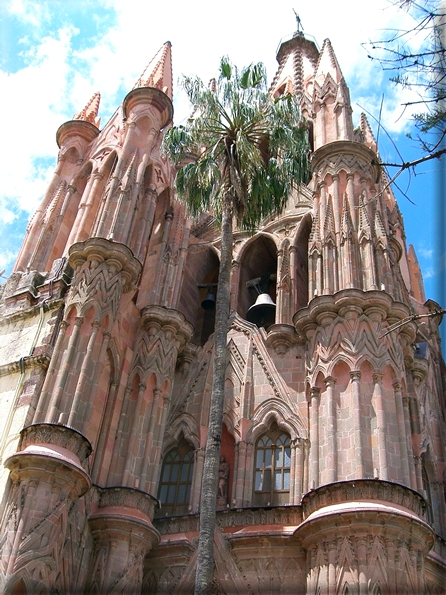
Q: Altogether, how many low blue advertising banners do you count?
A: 0